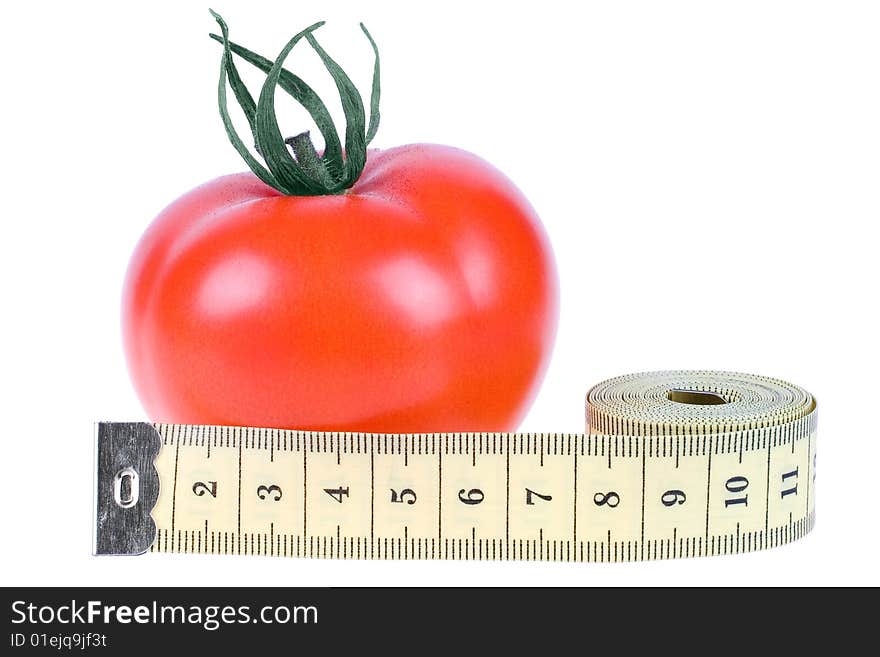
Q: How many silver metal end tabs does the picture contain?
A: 1